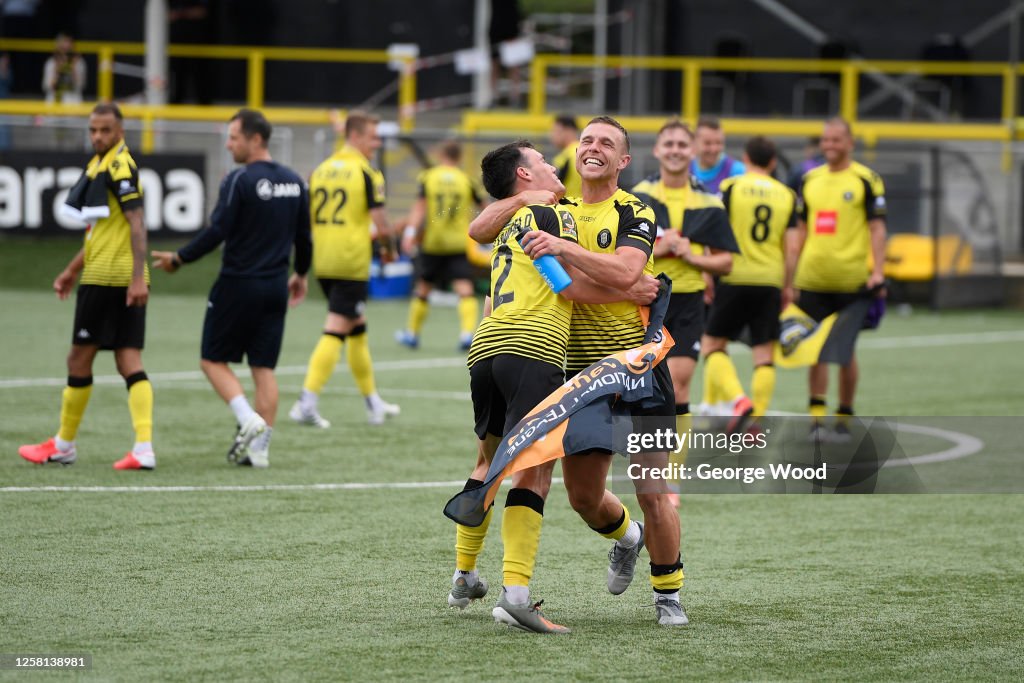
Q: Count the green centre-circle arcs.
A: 0